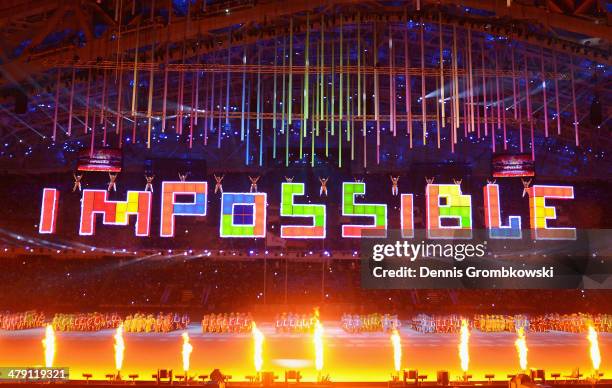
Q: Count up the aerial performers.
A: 14